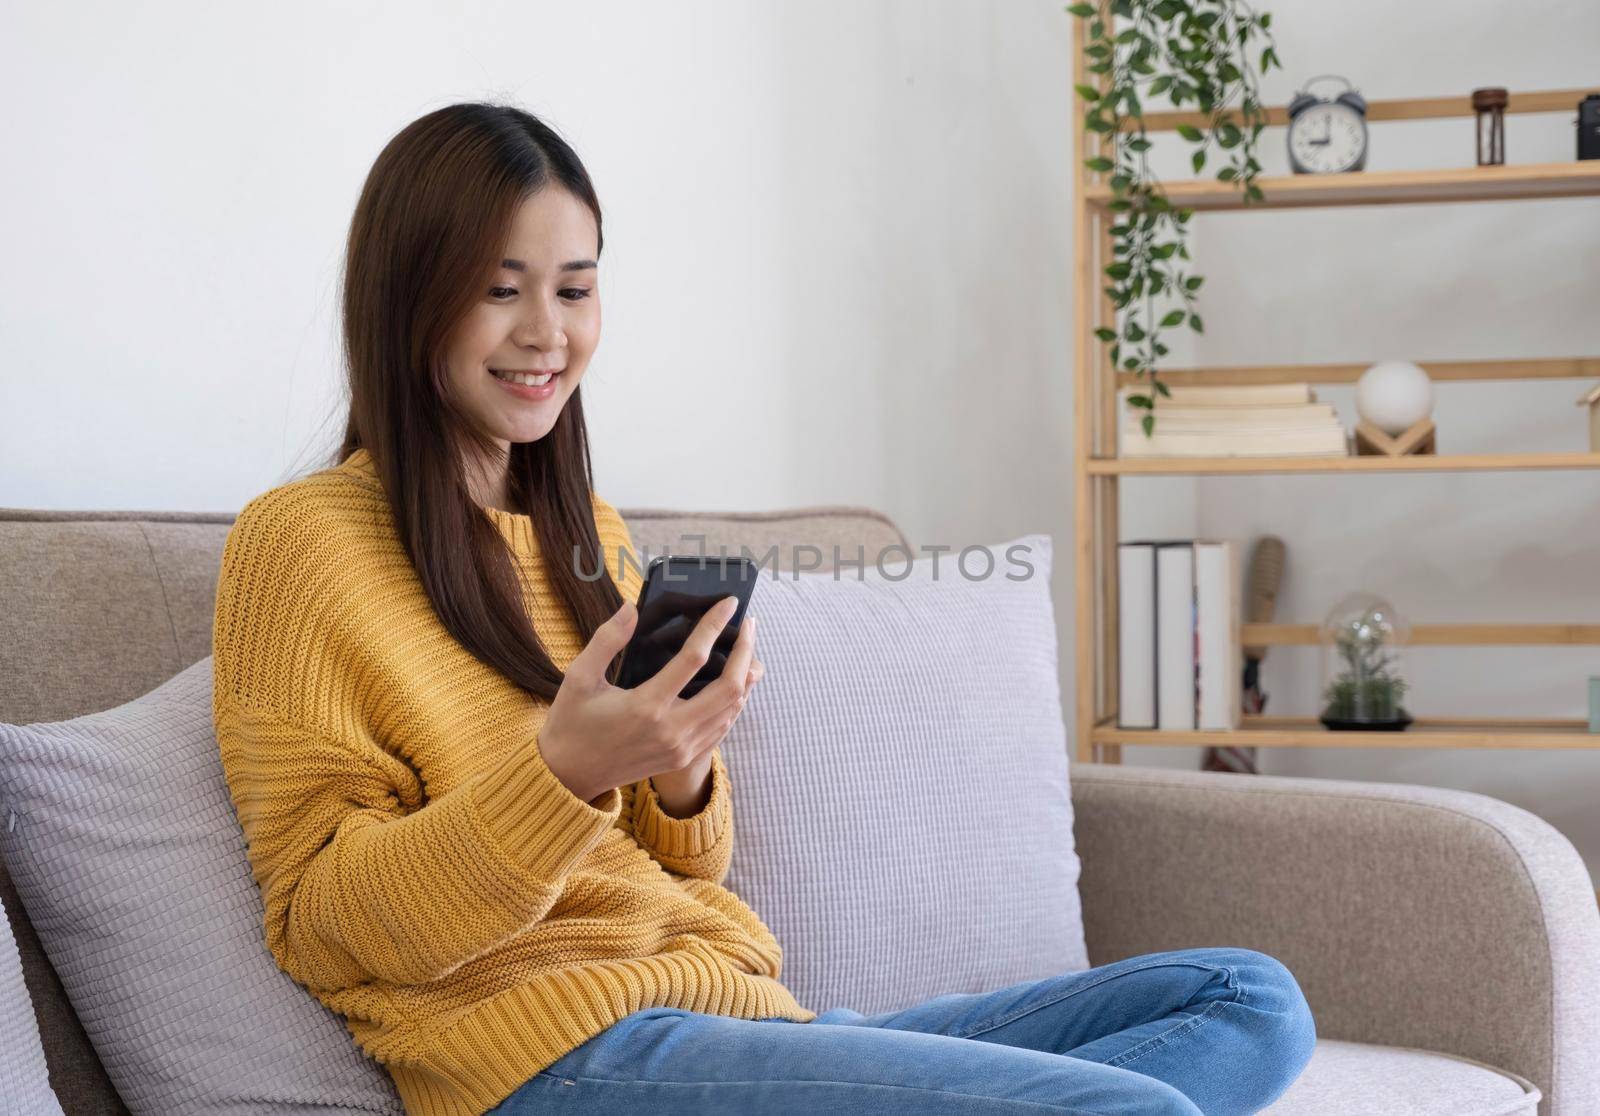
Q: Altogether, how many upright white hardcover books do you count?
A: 3